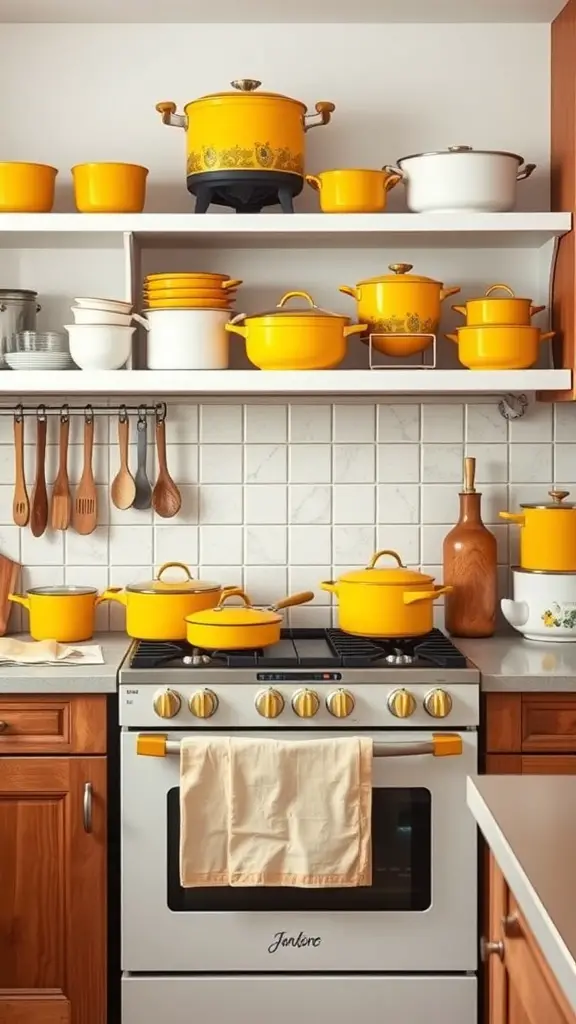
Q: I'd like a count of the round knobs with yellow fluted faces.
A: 7